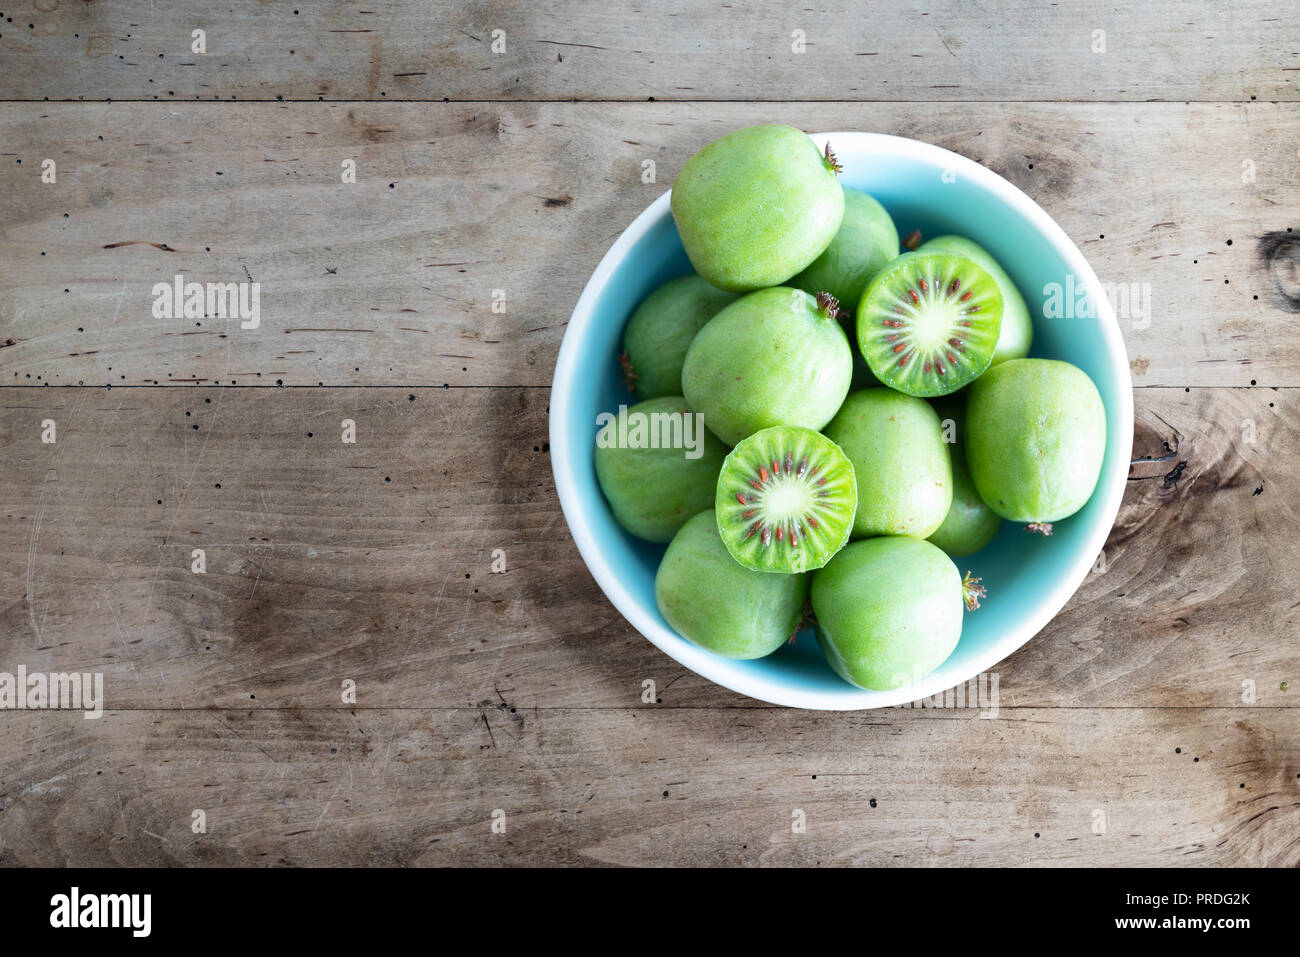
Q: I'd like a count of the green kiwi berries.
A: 13